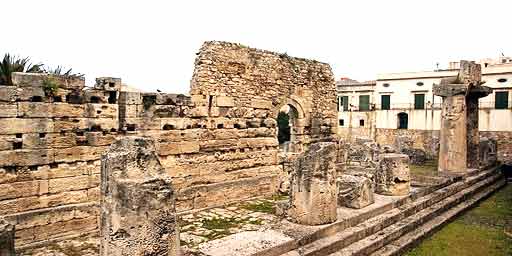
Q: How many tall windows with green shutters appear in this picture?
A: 5